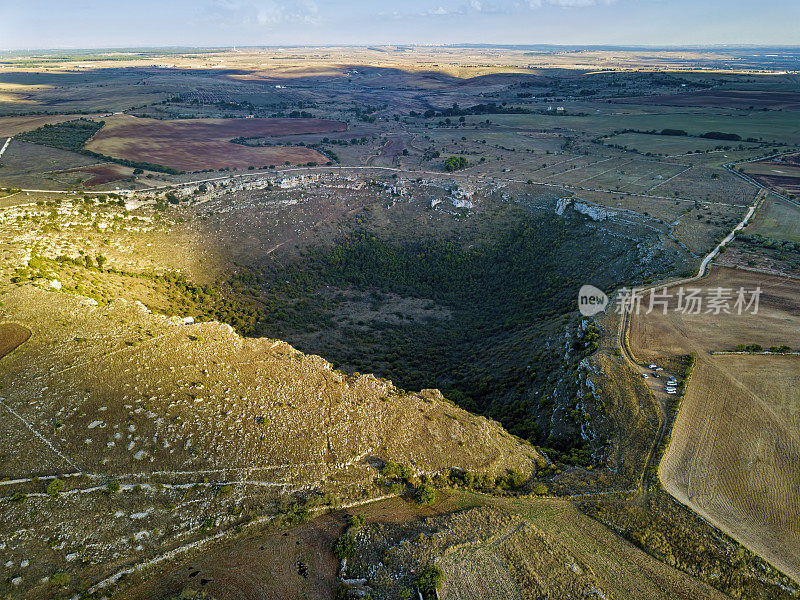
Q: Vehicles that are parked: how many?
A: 8